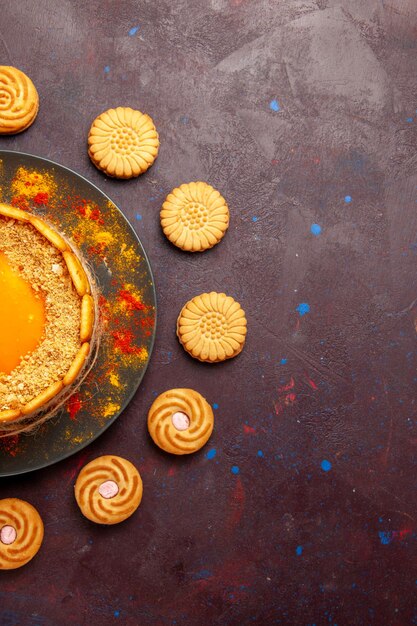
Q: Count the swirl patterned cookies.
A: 4